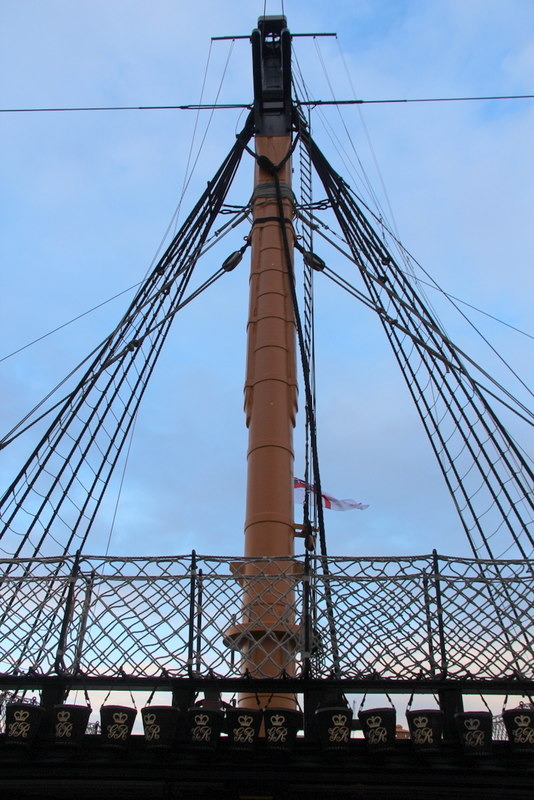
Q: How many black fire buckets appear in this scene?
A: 12